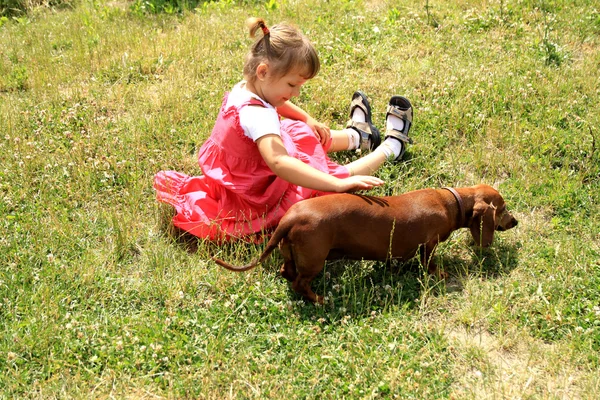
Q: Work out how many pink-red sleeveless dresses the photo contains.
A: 1